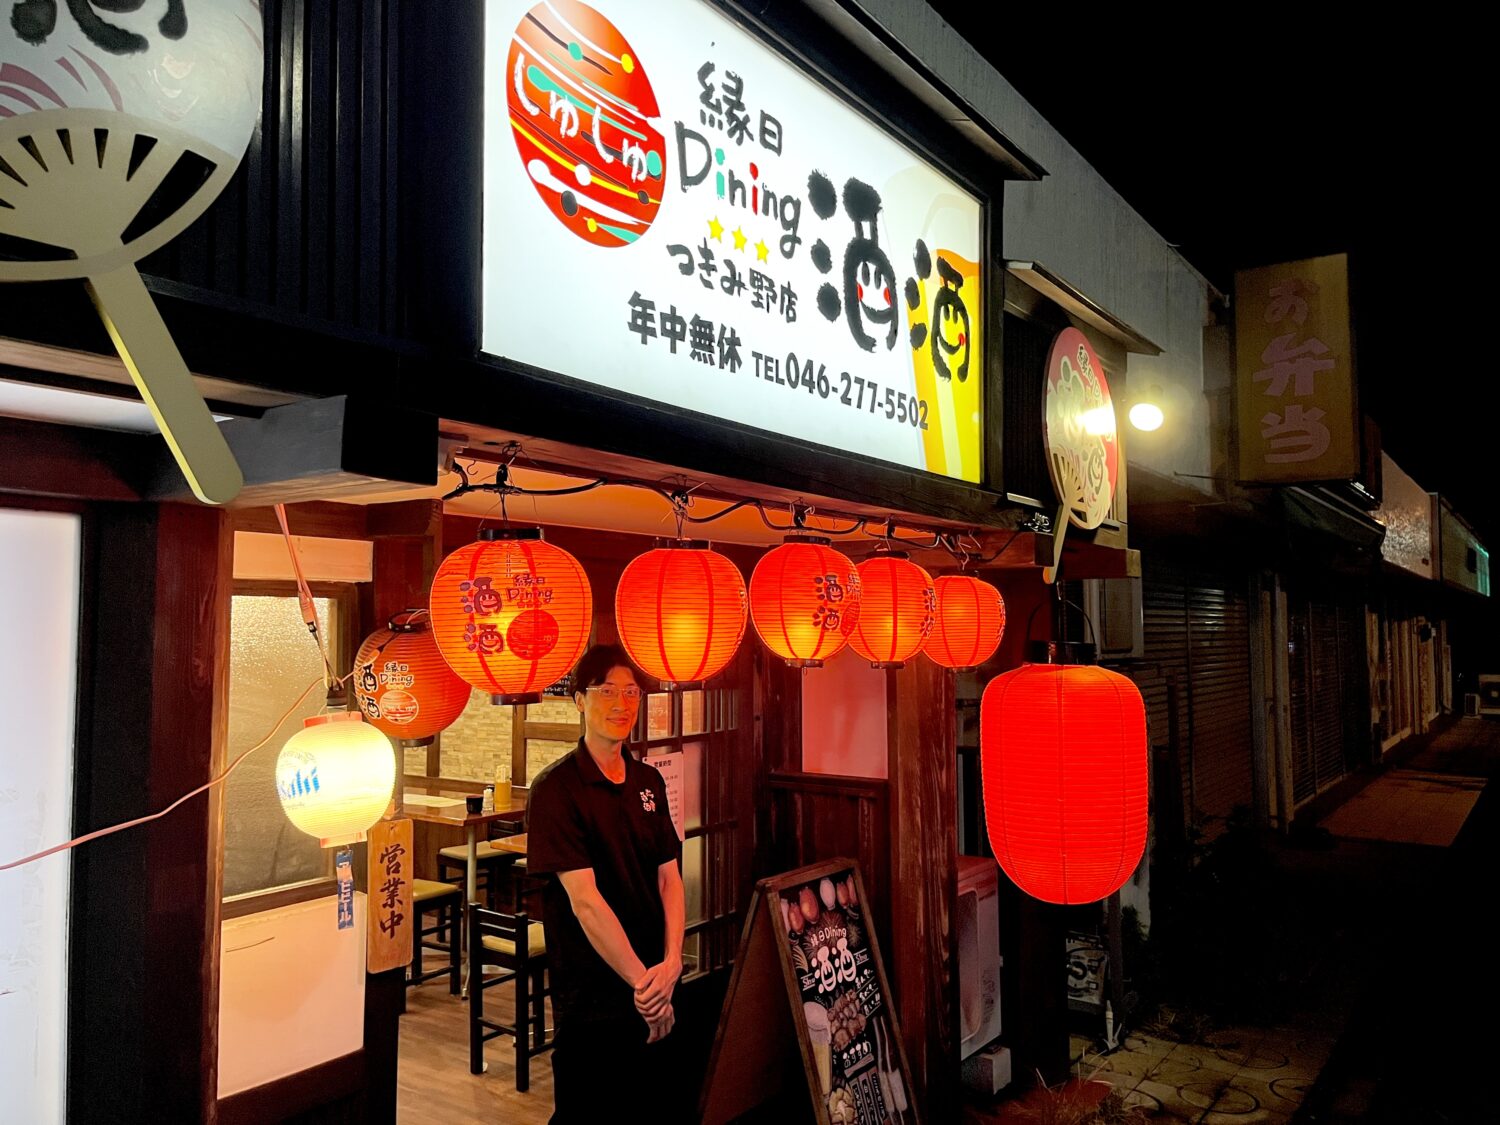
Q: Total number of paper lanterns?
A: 8